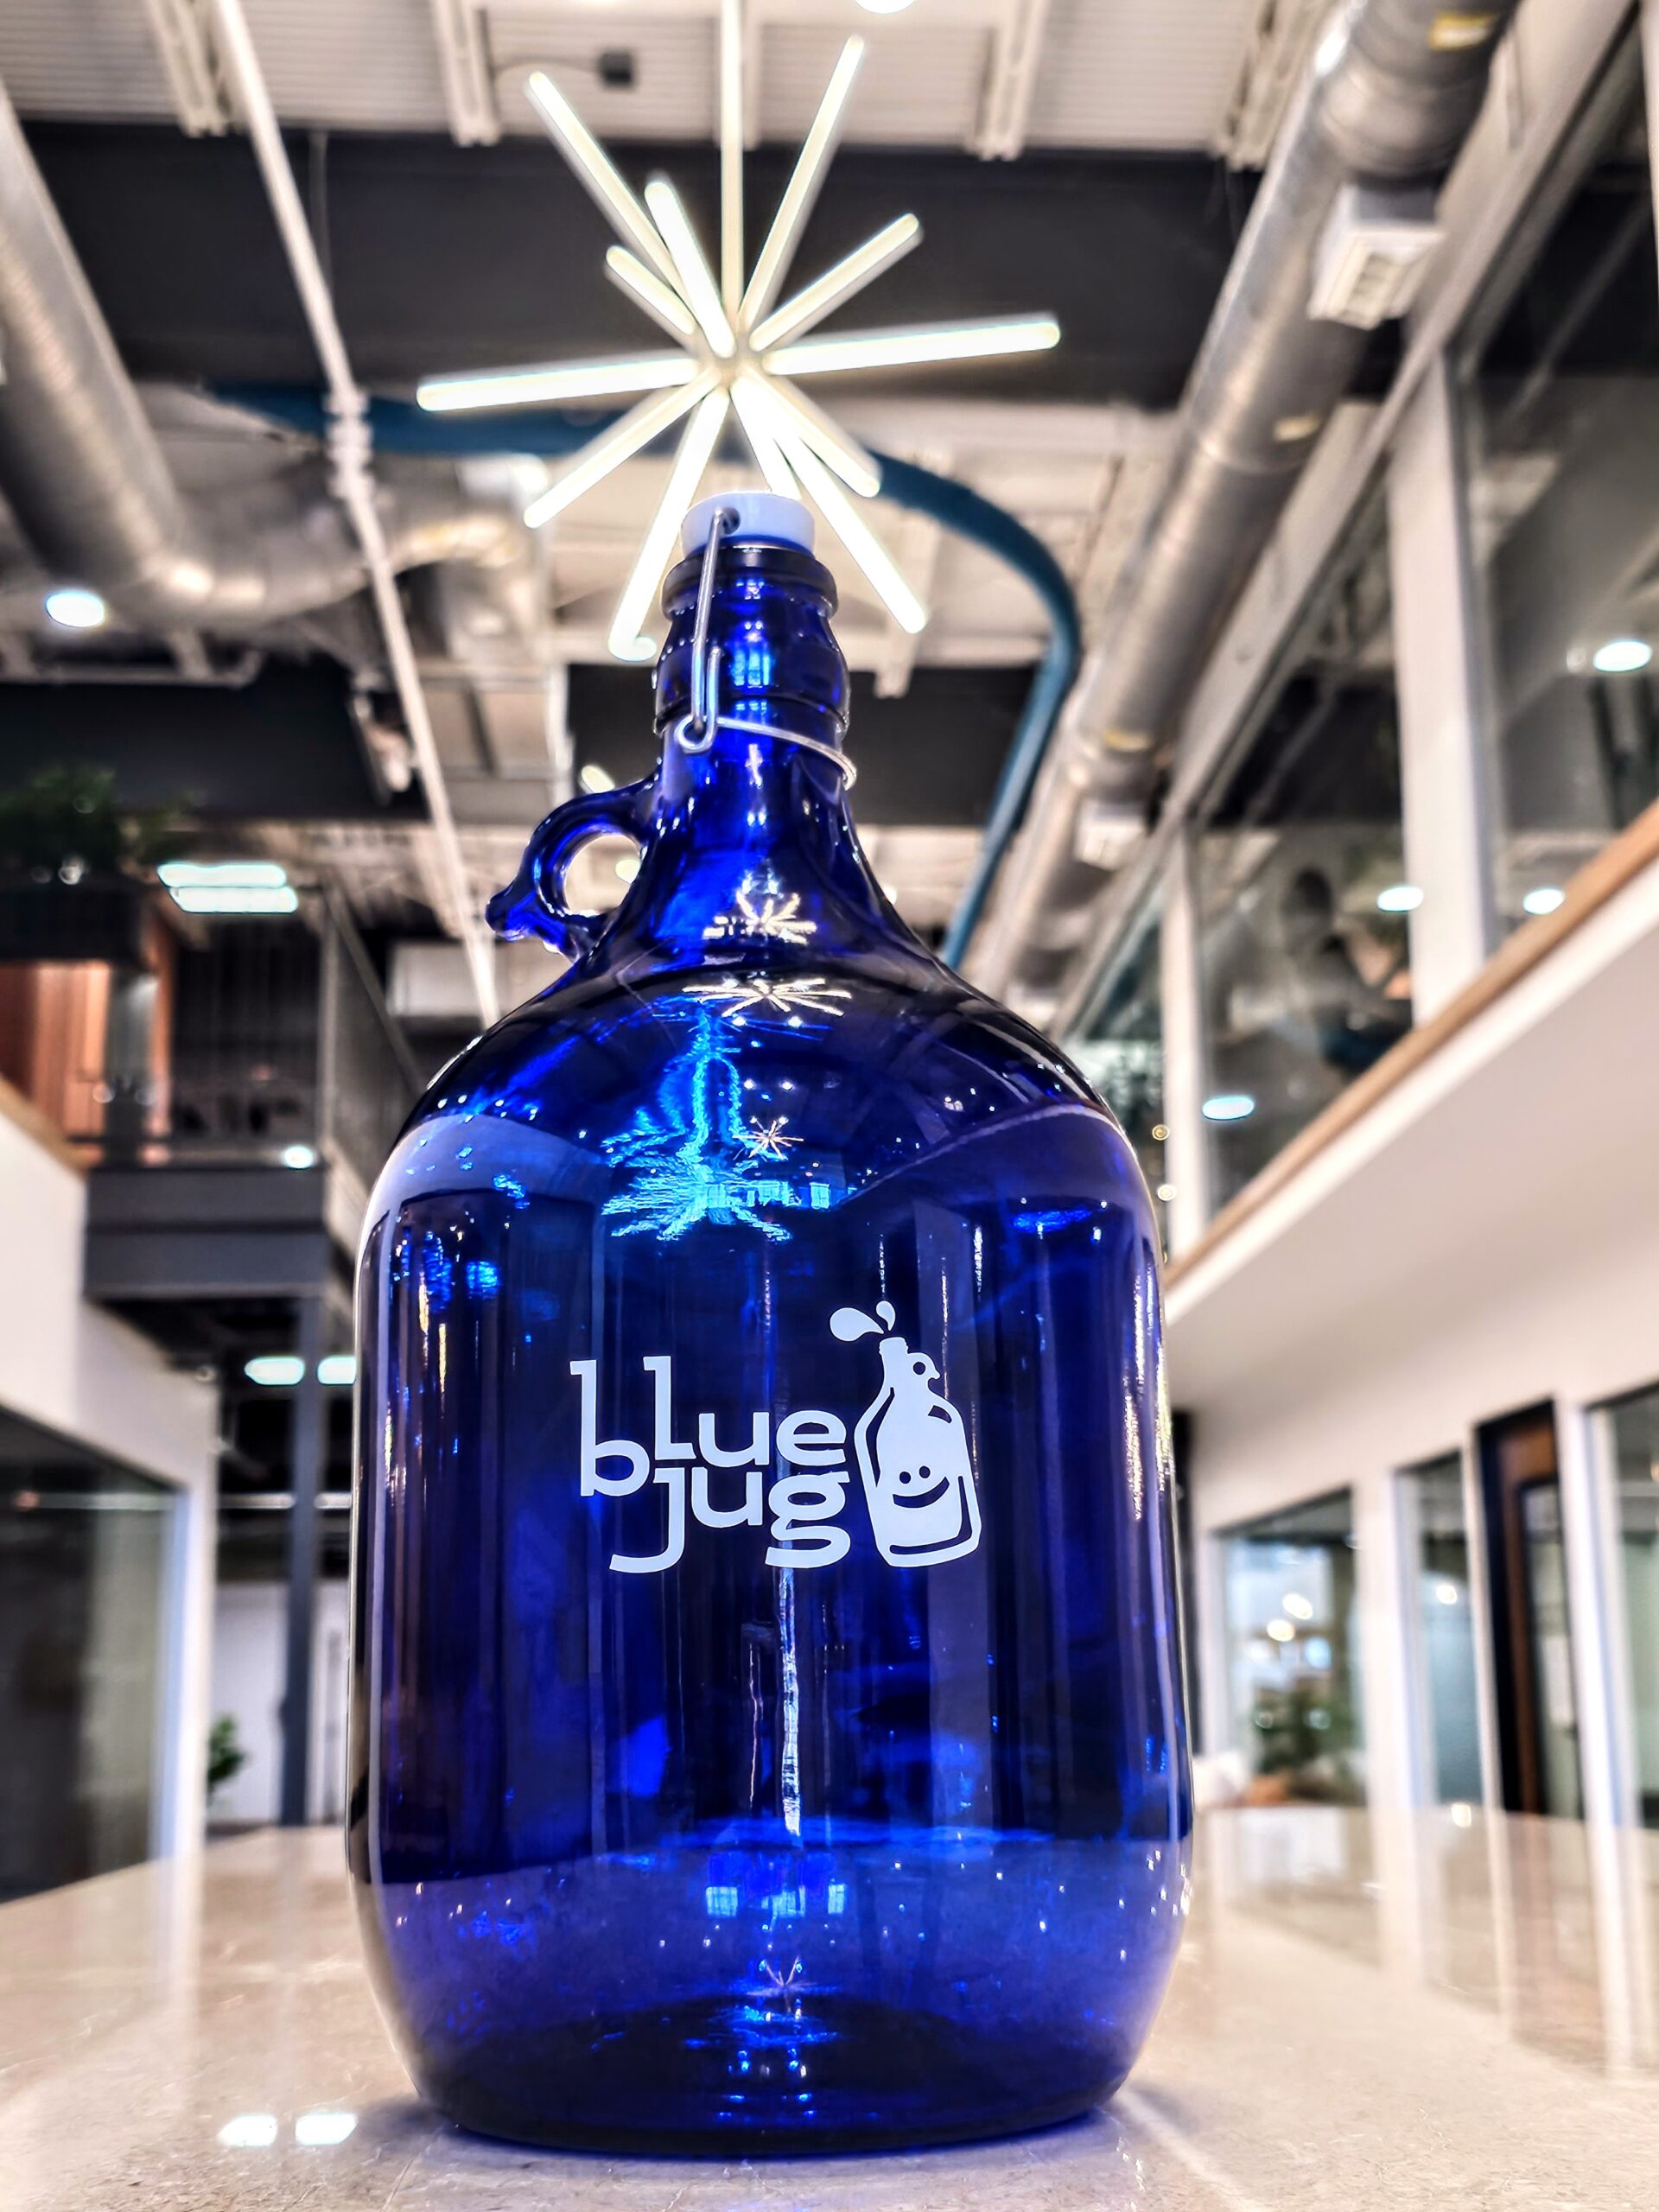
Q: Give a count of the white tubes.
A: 13